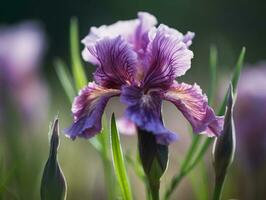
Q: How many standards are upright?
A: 3